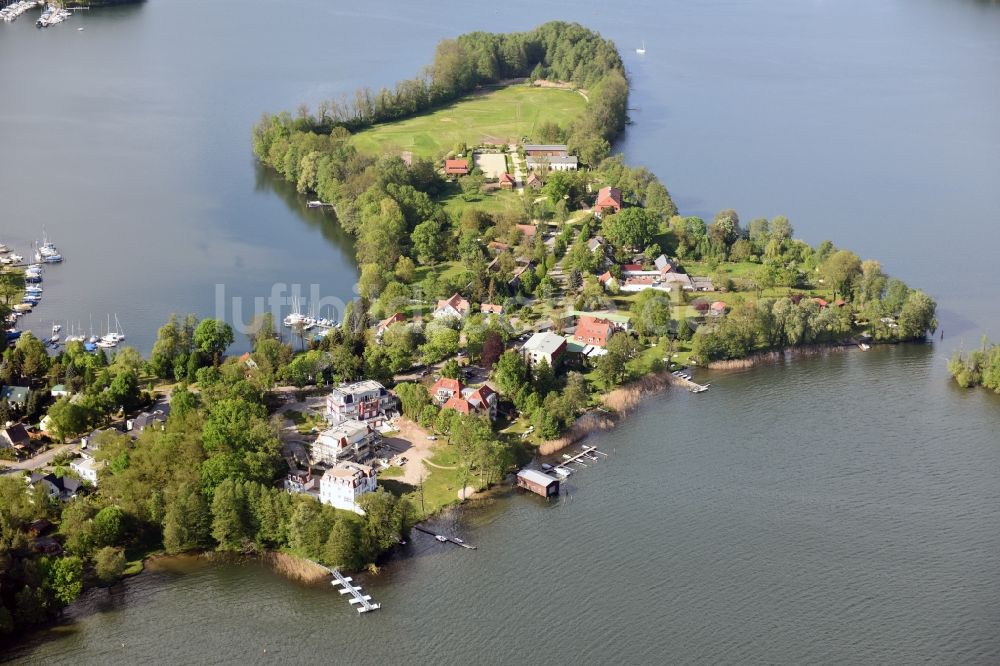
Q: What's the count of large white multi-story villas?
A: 3